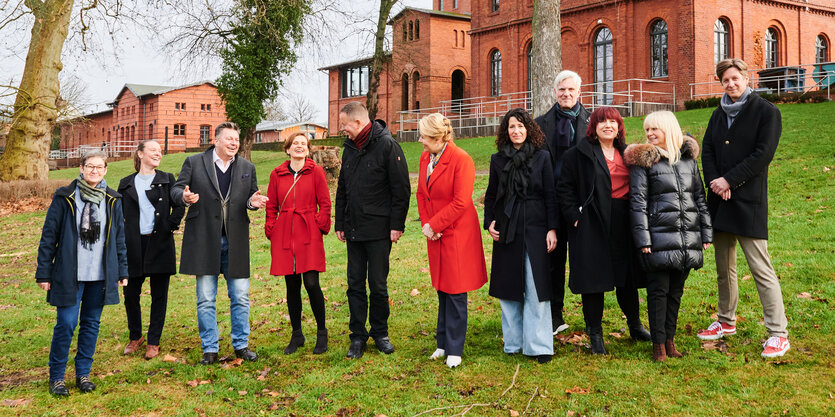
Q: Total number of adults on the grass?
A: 11